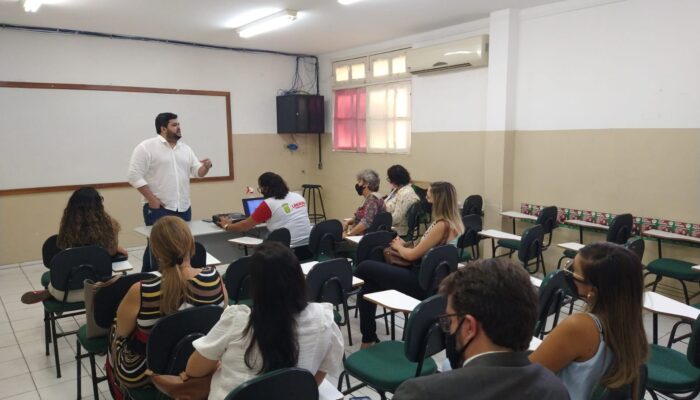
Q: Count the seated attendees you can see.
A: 9